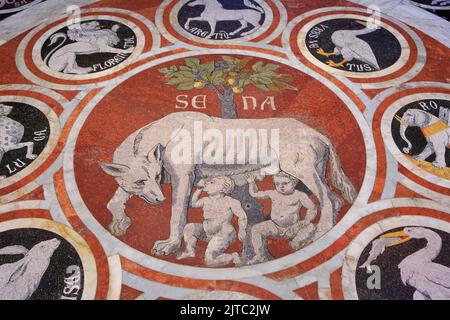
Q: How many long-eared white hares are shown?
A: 1